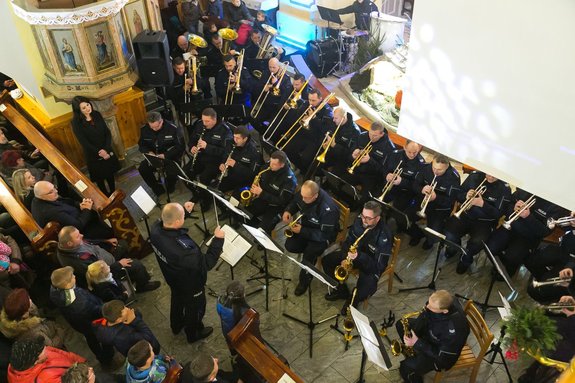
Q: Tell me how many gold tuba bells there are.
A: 3